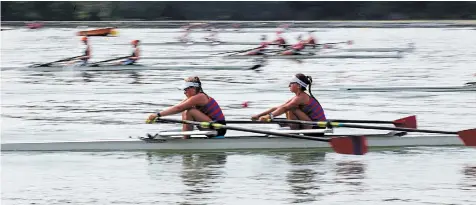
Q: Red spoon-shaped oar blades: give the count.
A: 3